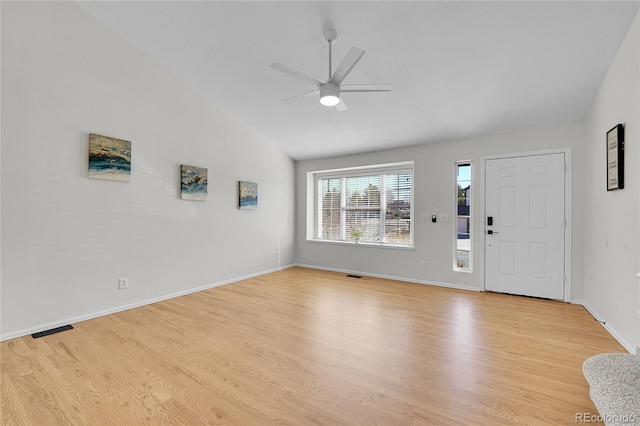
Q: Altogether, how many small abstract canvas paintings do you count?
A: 3